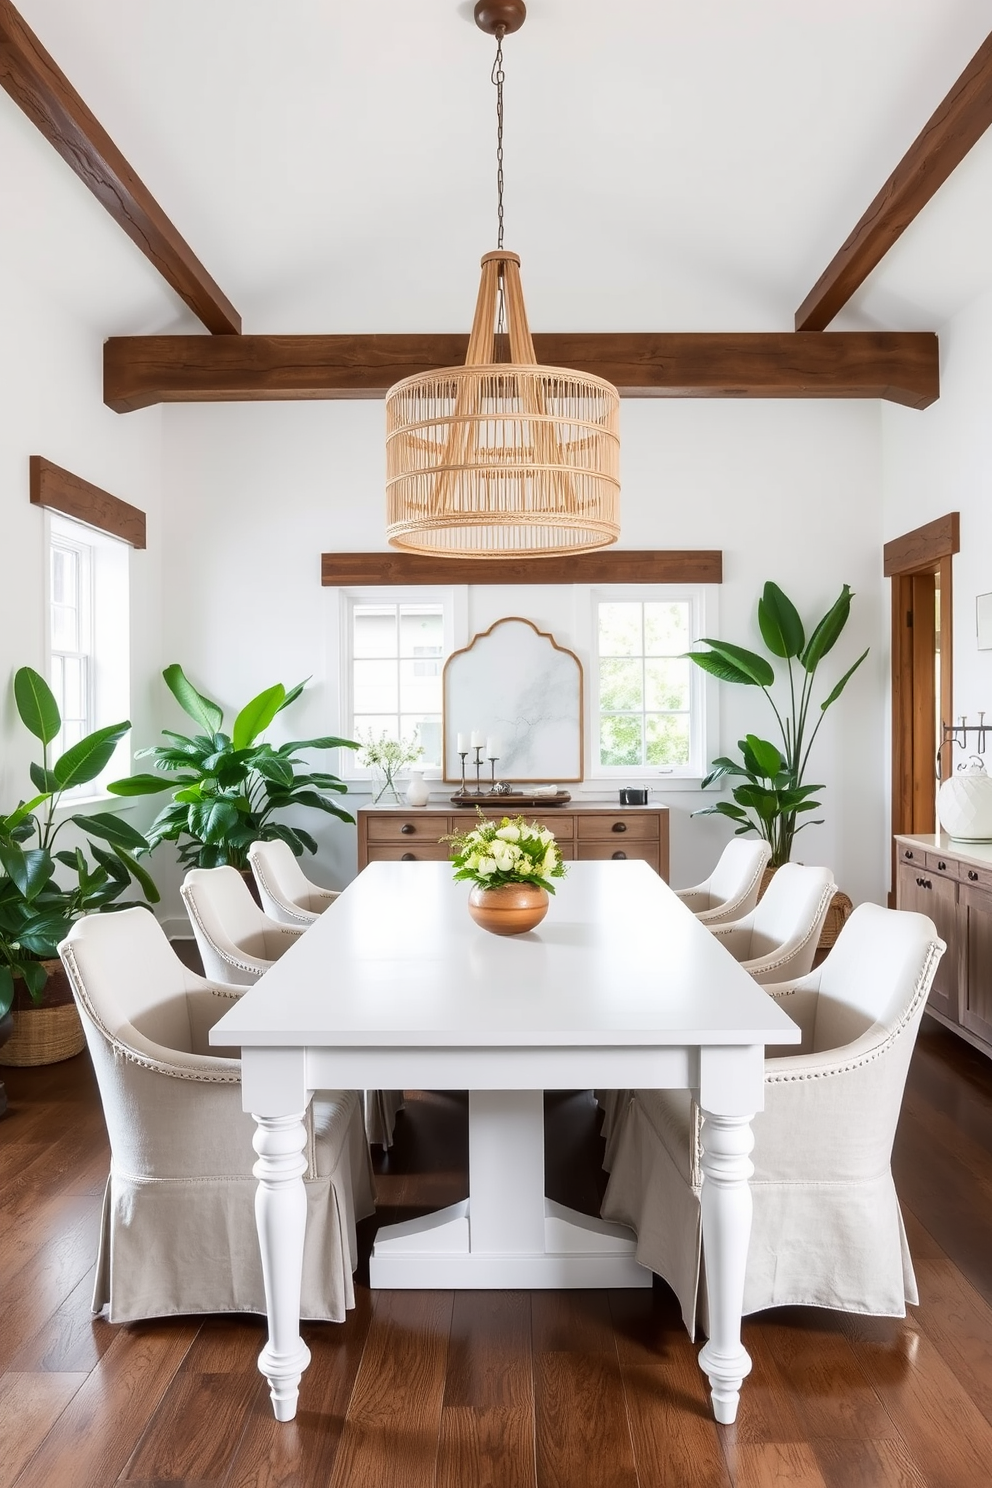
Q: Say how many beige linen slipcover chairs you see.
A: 6